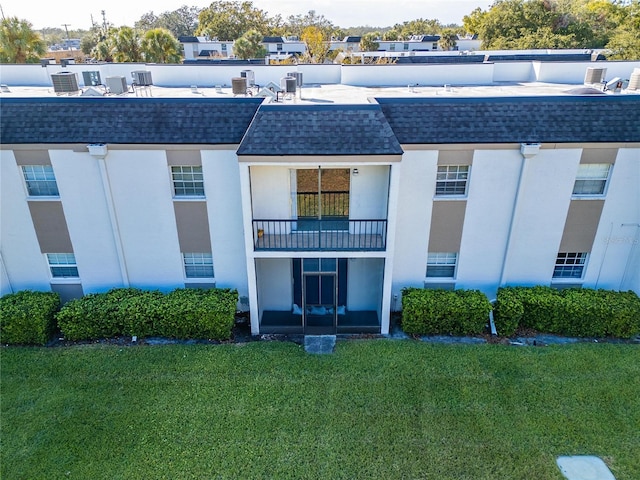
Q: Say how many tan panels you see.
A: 12